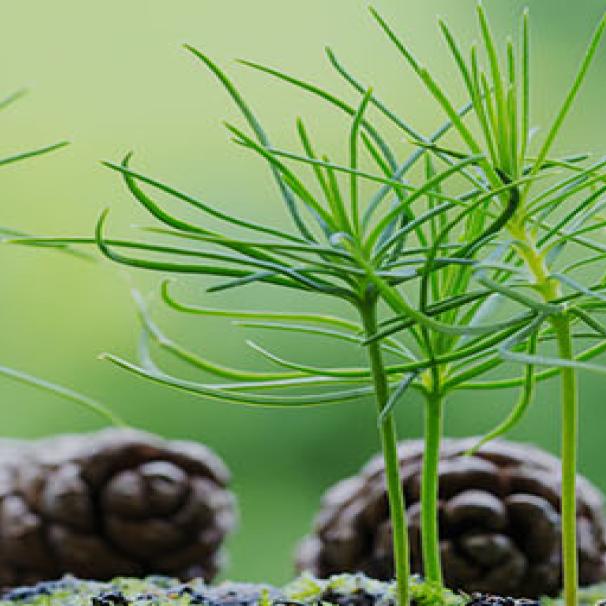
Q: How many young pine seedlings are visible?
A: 3